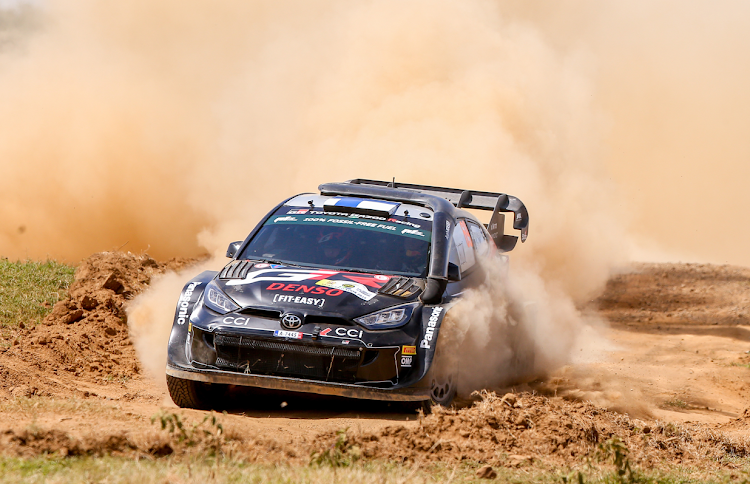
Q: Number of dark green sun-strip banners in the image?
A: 1